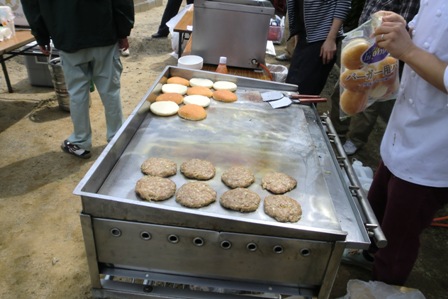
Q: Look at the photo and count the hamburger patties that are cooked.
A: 8